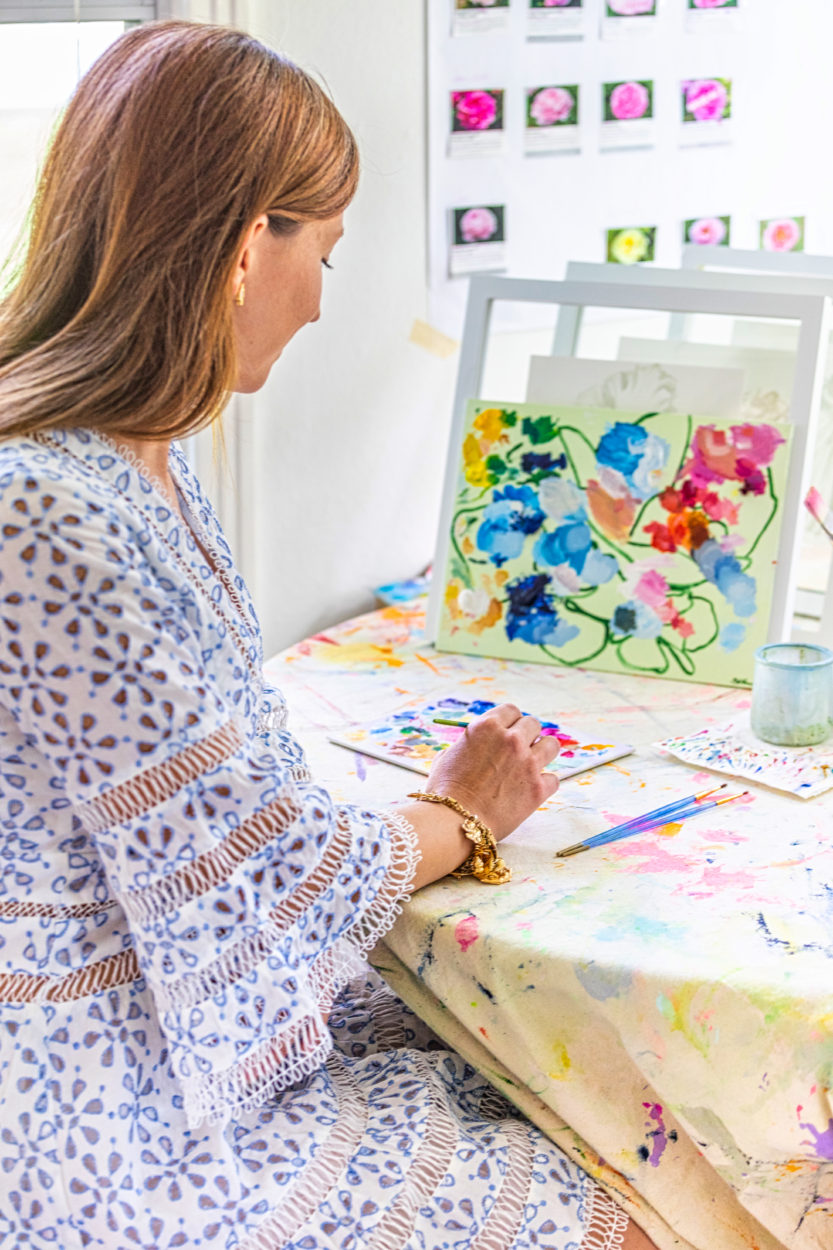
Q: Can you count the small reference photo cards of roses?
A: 12